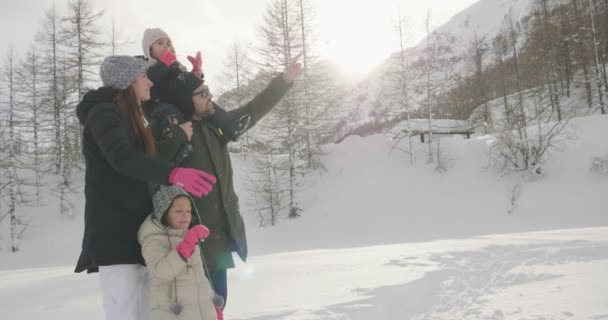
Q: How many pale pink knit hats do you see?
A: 1